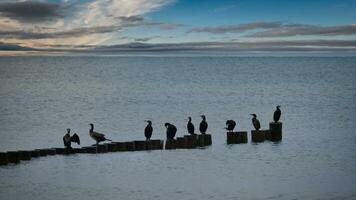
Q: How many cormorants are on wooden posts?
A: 9